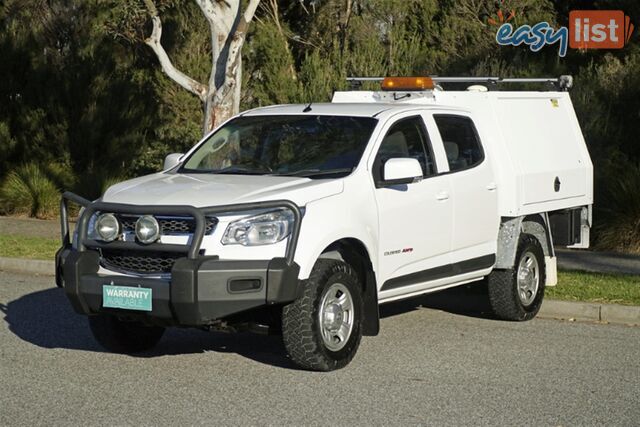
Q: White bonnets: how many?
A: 1